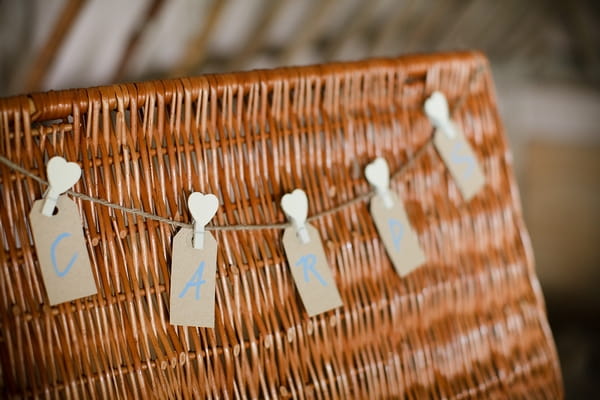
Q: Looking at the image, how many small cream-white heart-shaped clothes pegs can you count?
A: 5